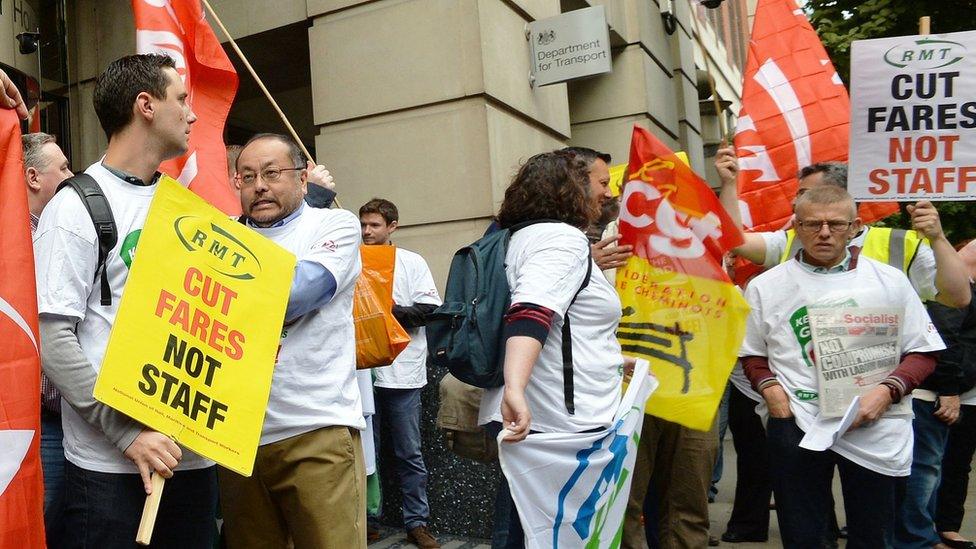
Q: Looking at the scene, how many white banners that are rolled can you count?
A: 1